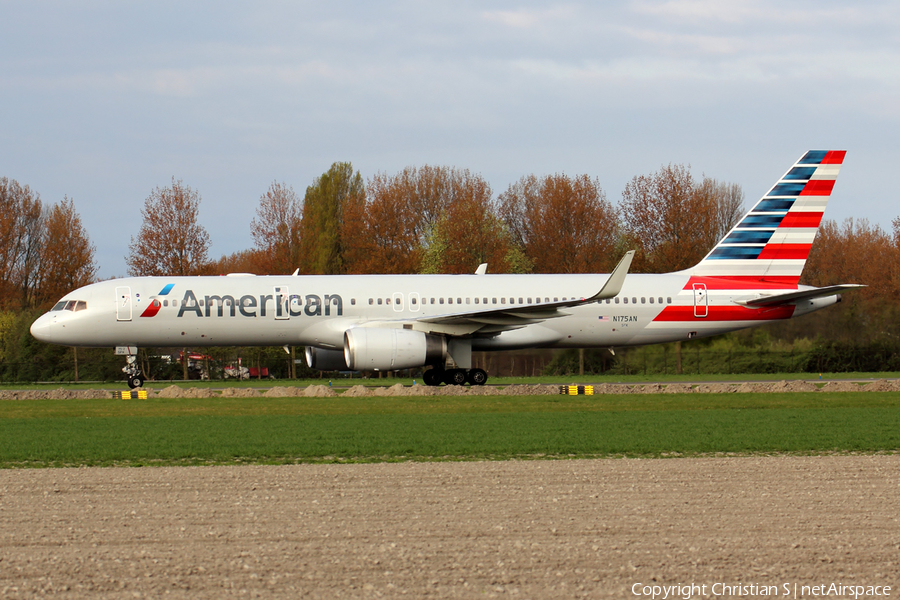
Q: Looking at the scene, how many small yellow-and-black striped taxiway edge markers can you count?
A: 2